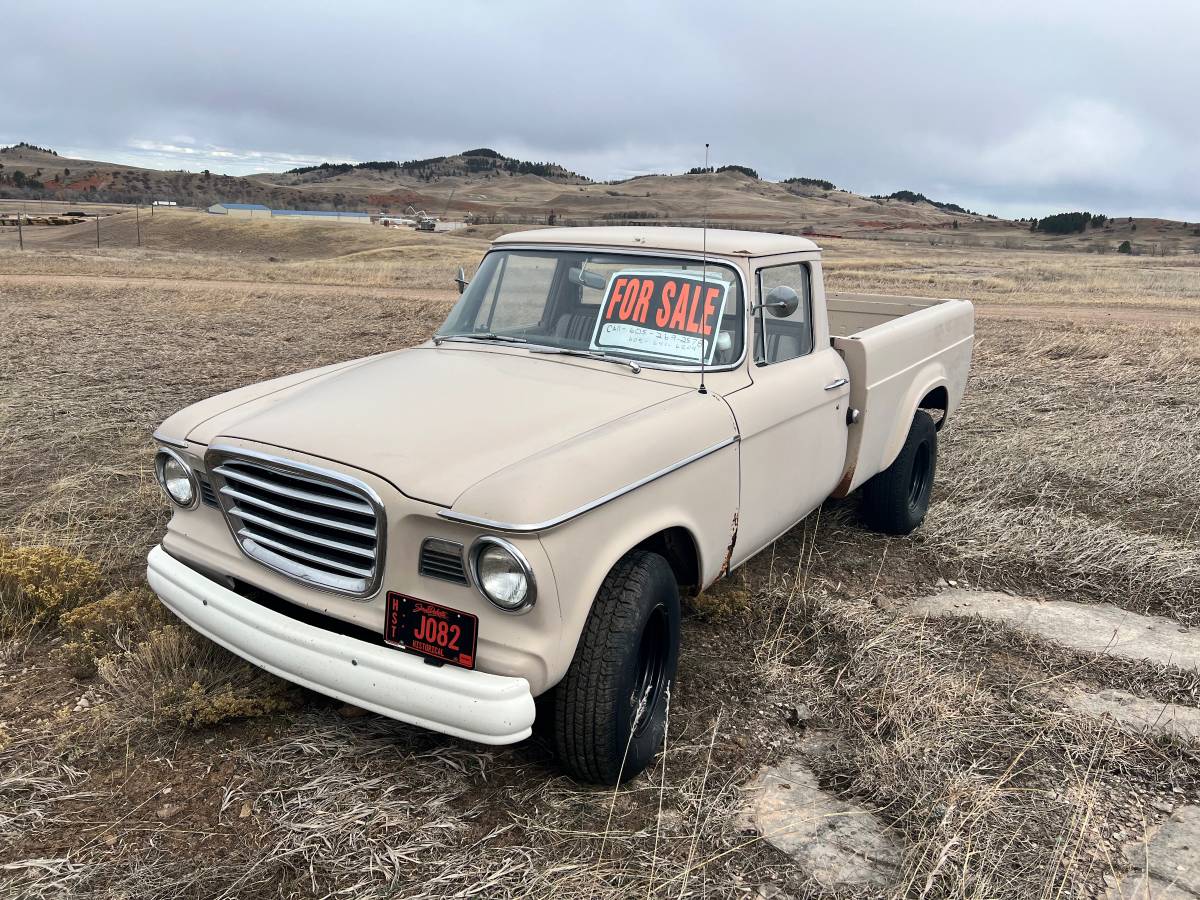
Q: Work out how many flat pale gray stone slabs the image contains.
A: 4